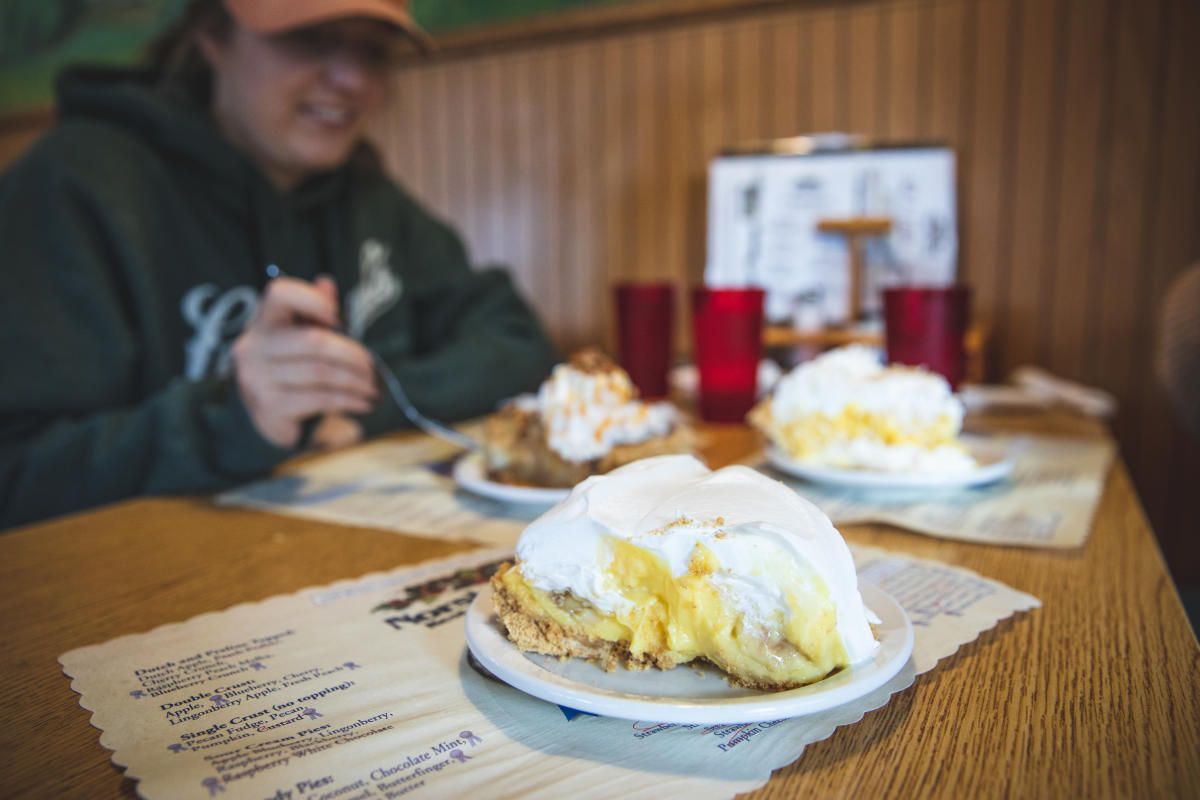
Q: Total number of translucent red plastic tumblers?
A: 3